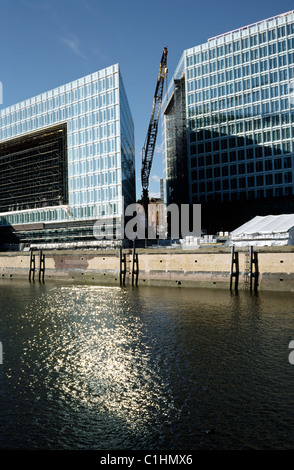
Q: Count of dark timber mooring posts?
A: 6